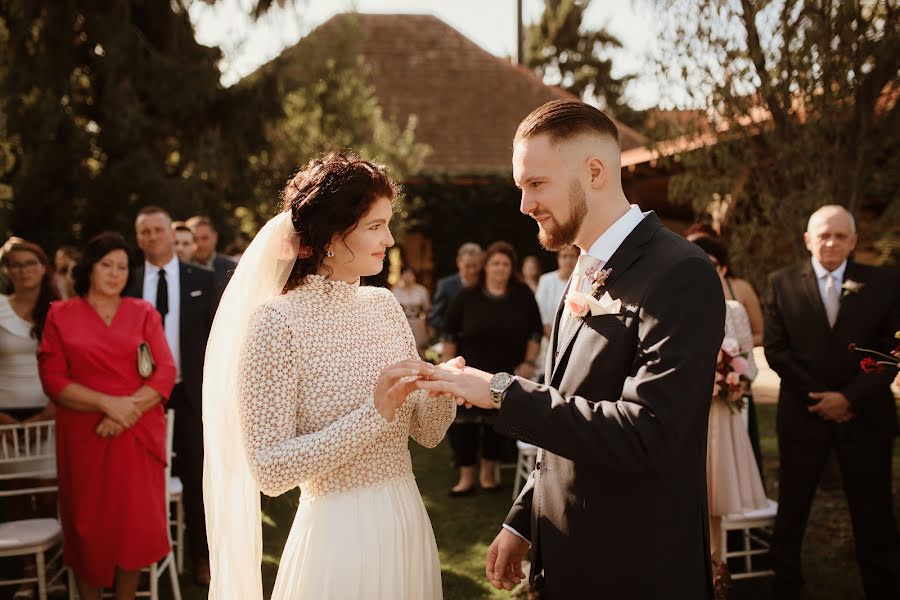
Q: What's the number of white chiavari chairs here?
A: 5